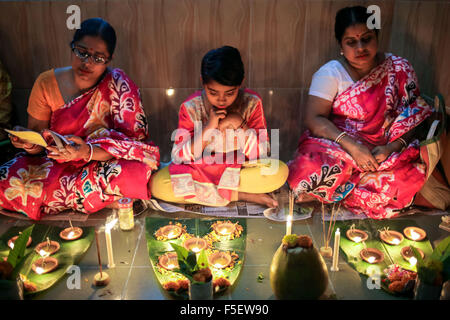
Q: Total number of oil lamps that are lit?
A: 14